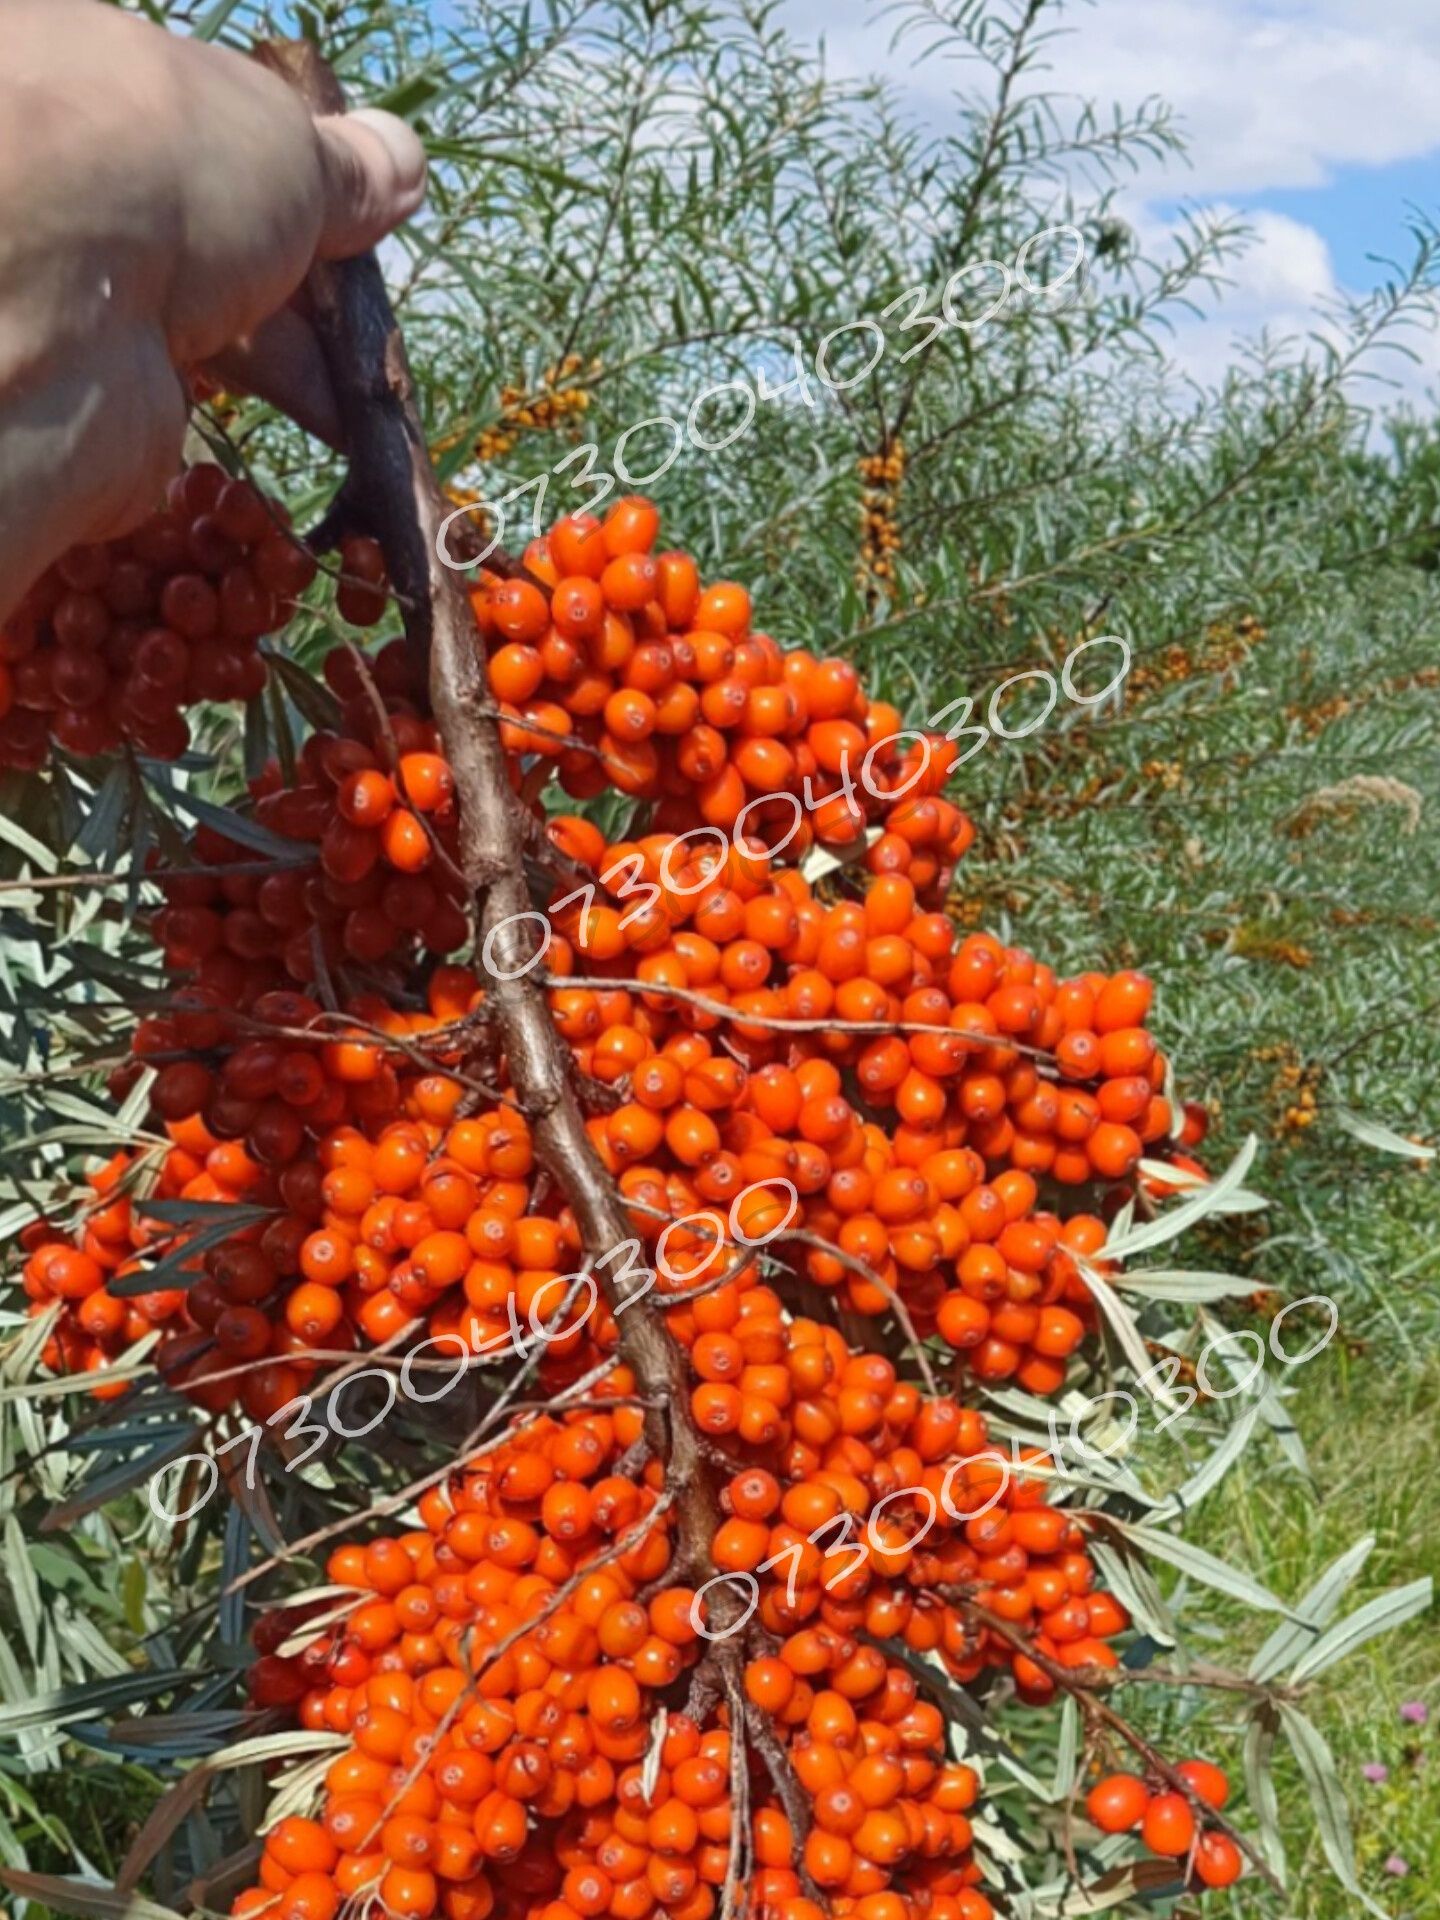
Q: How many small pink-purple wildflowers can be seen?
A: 3